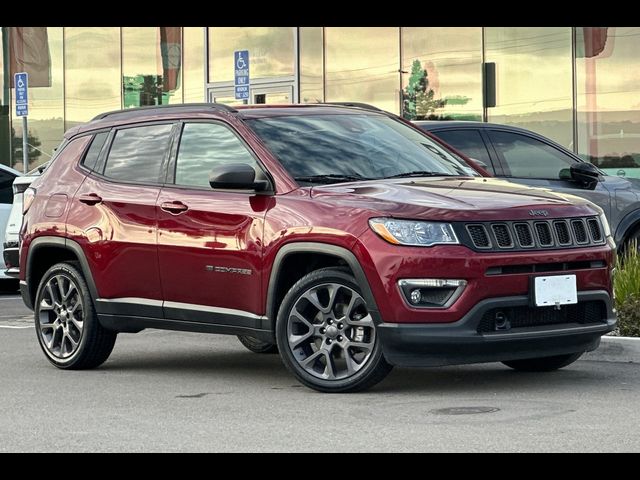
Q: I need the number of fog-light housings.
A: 1